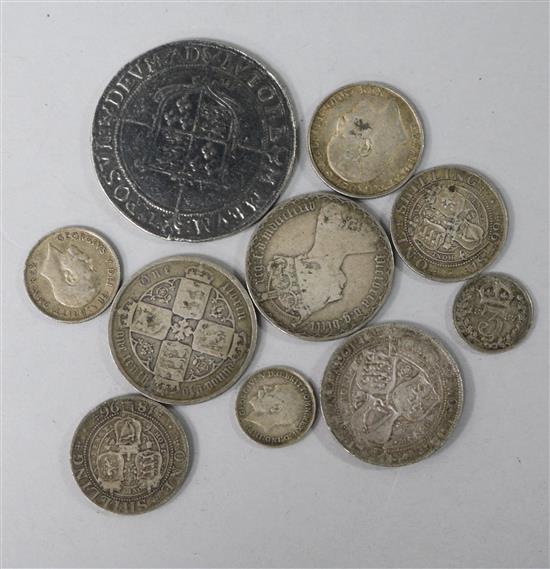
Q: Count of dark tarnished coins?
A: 1